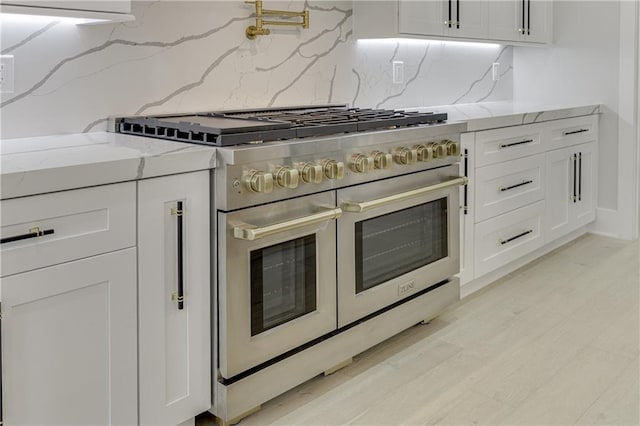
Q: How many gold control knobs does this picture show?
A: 10